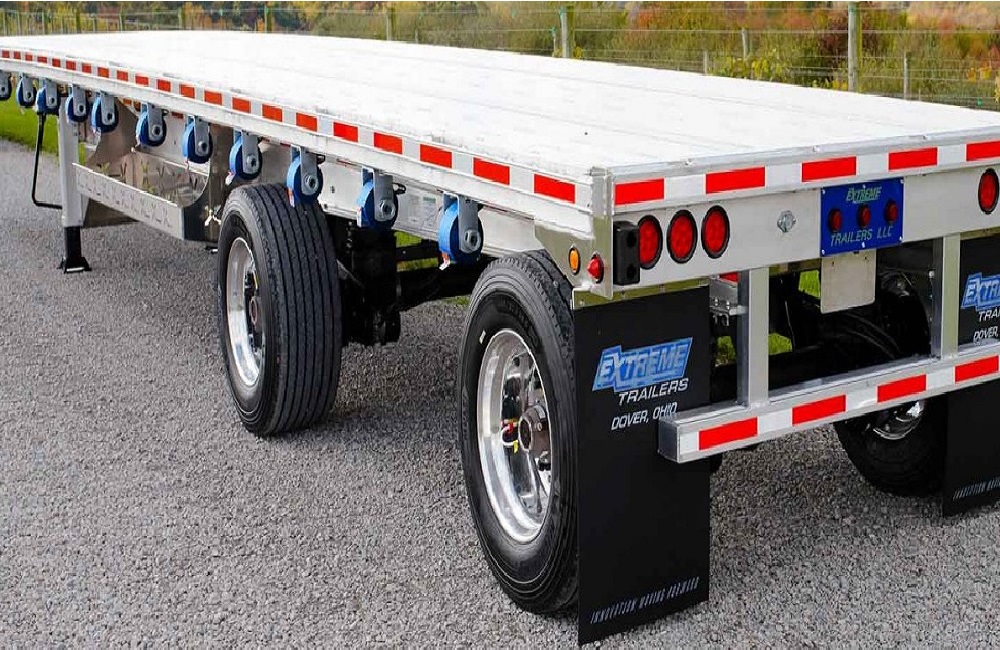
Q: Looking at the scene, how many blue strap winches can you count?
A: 11